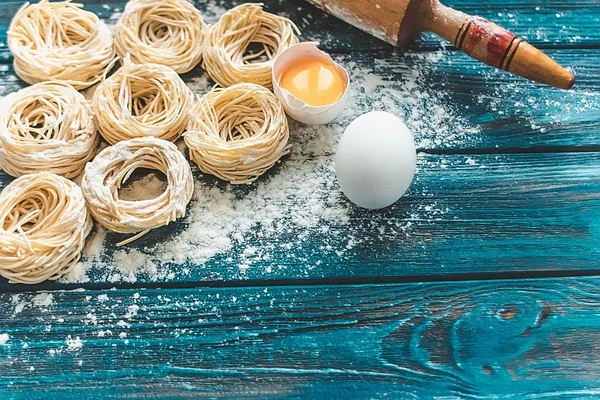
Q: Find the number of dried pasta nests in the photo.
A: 8